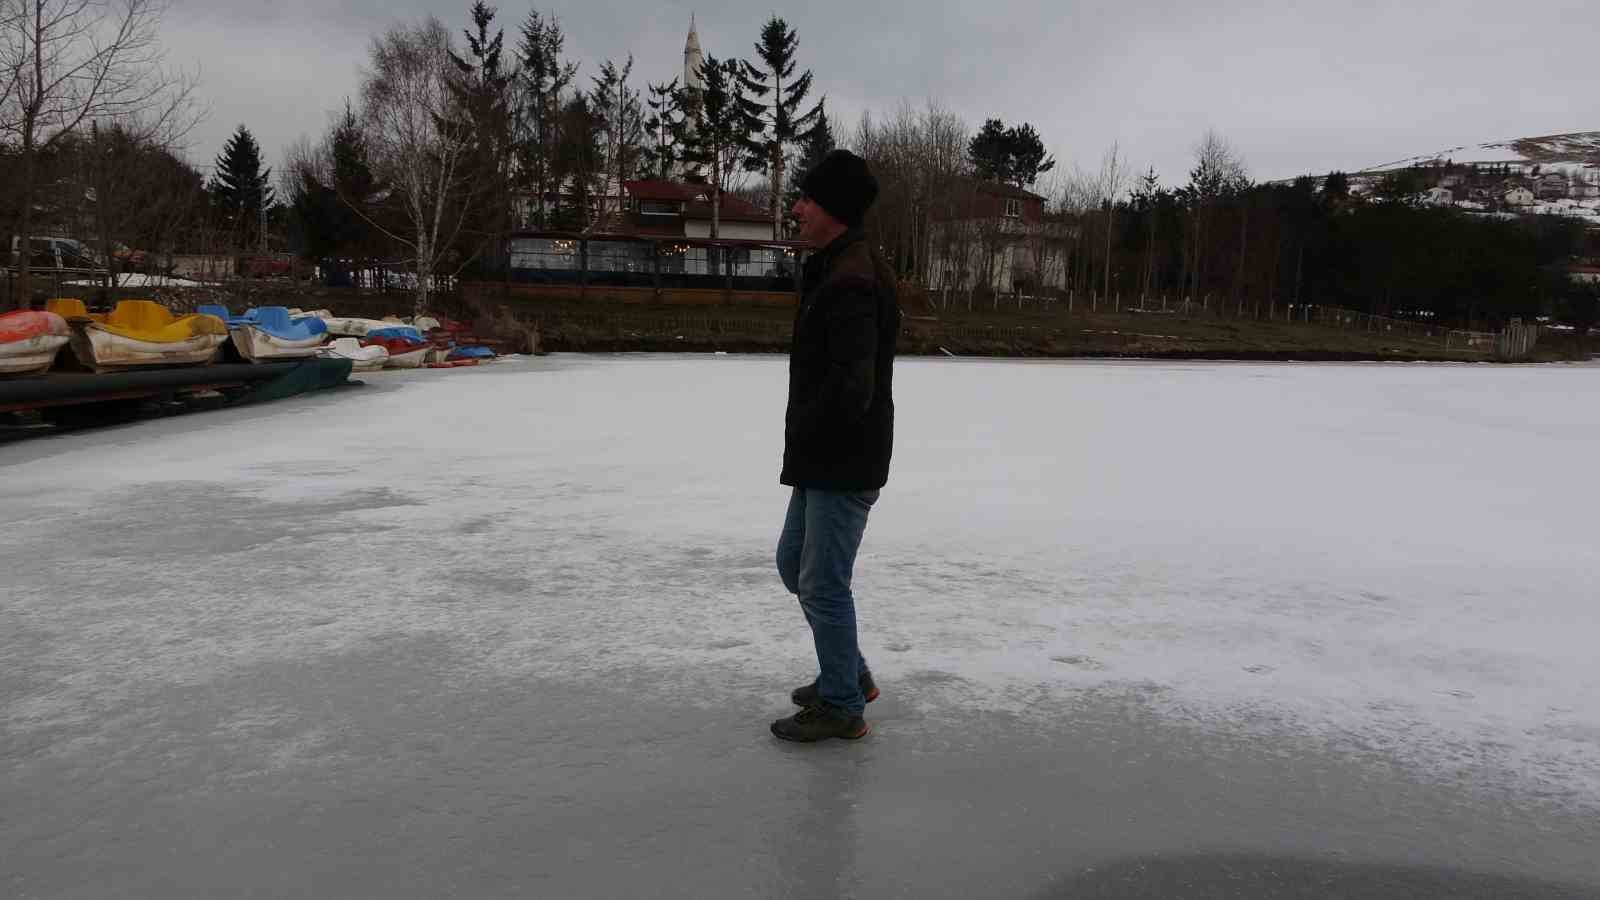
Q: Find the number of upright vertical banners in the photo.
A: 0